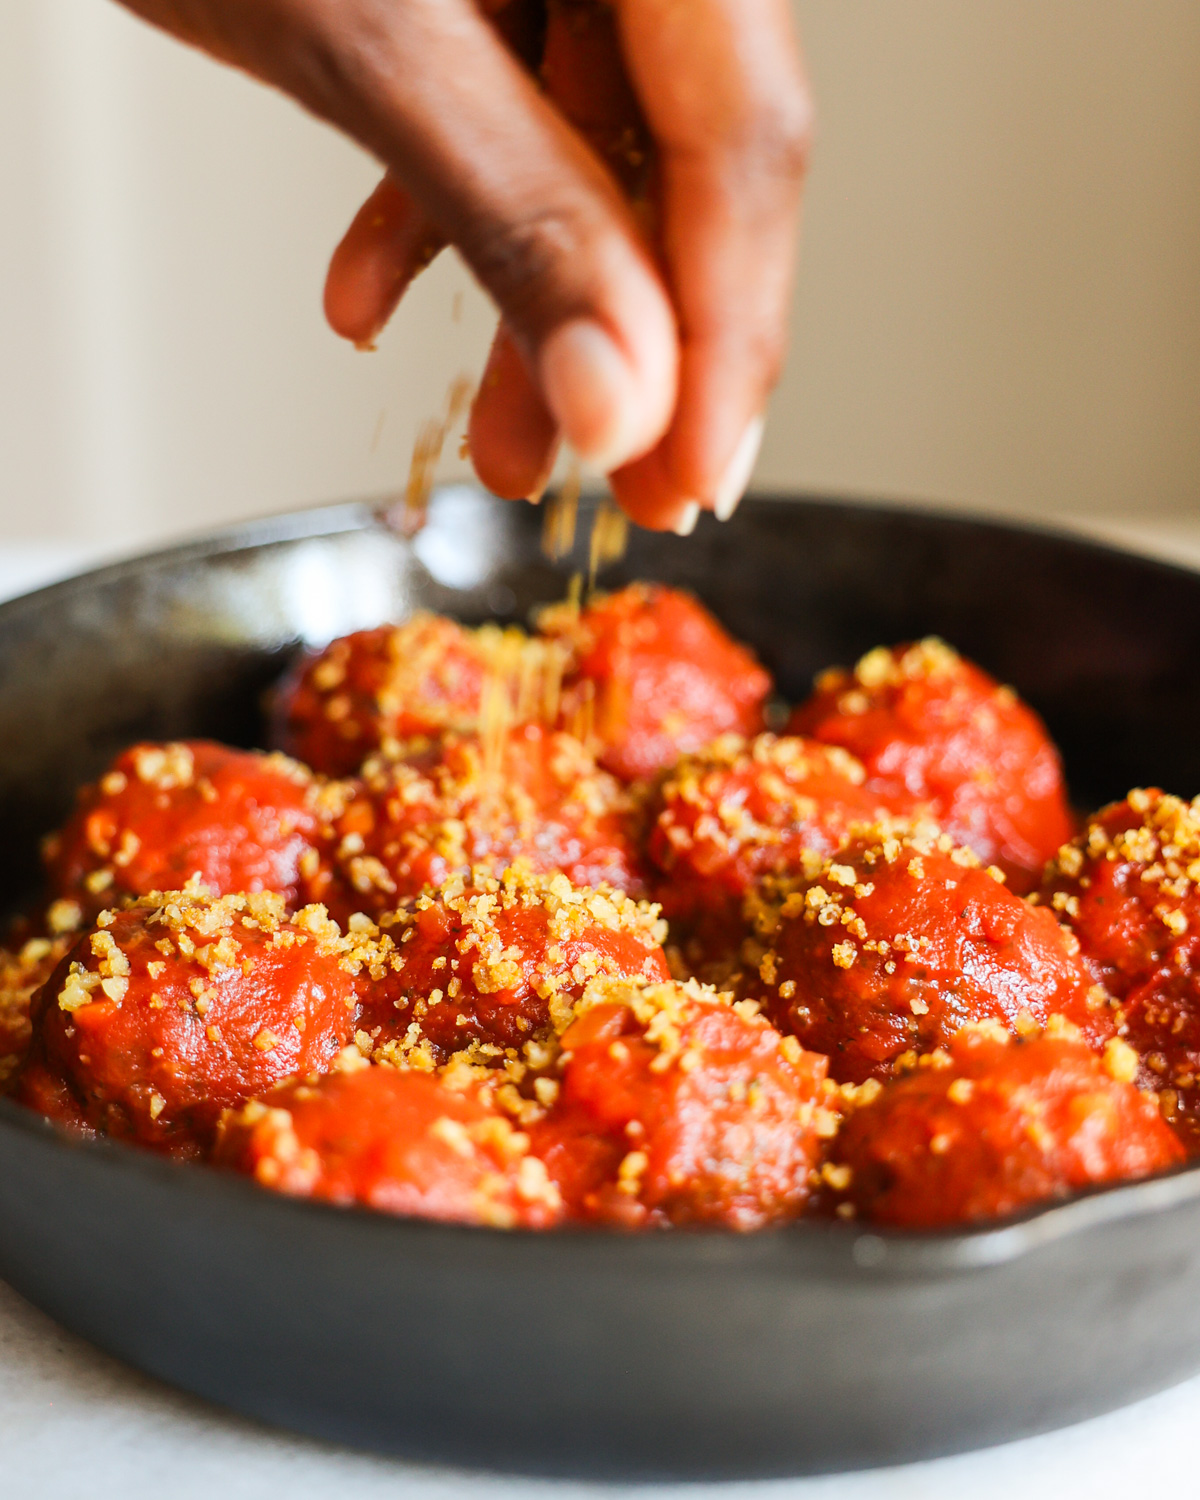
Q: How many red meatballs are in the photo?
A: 13